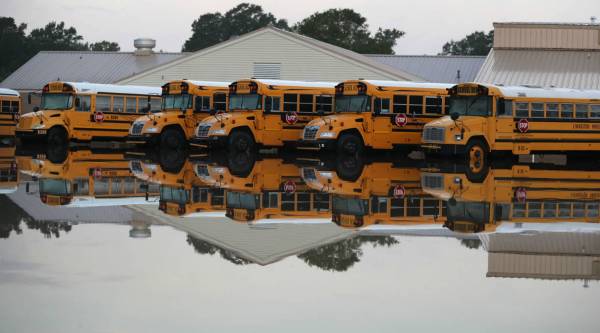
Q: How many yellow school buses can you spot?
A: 6